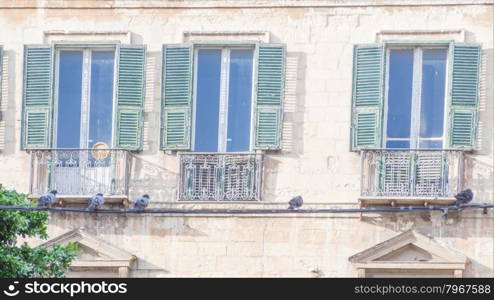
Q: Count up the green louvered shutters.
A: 6